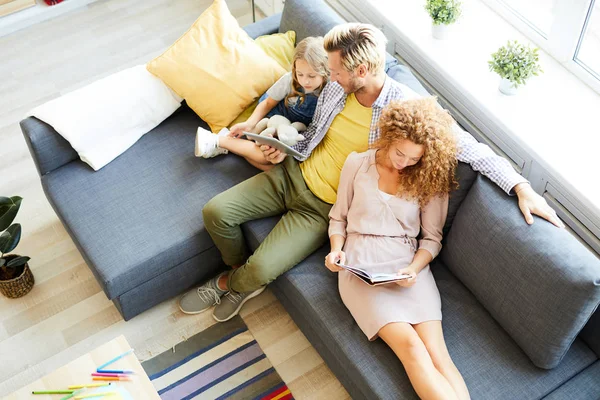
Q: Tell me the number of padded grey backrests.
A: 3